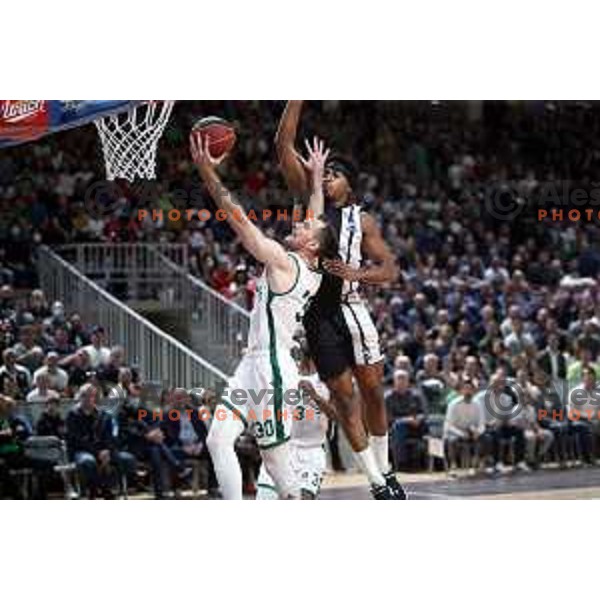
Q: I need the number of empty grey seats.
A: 2